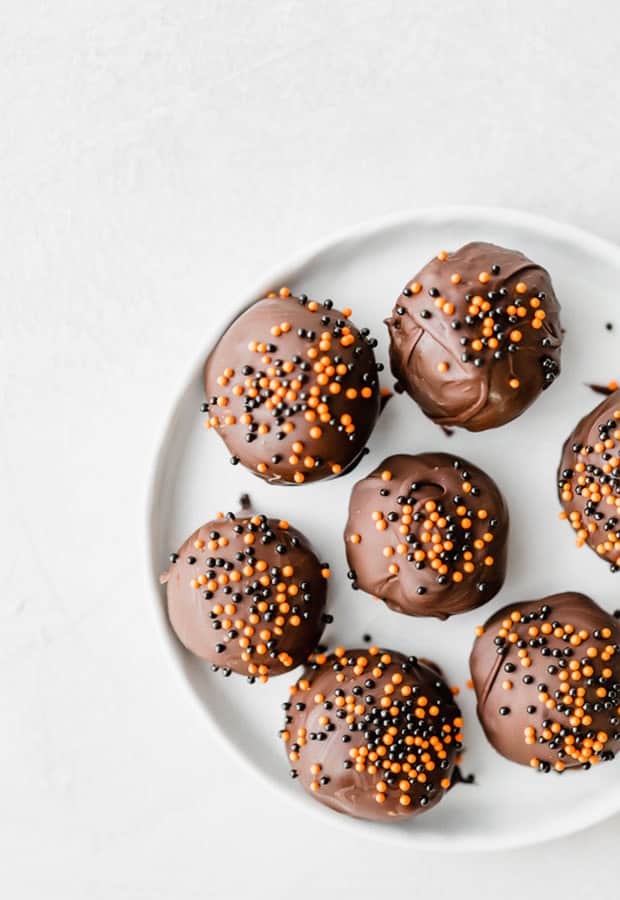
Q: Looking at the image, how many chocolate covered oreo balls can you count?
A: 7